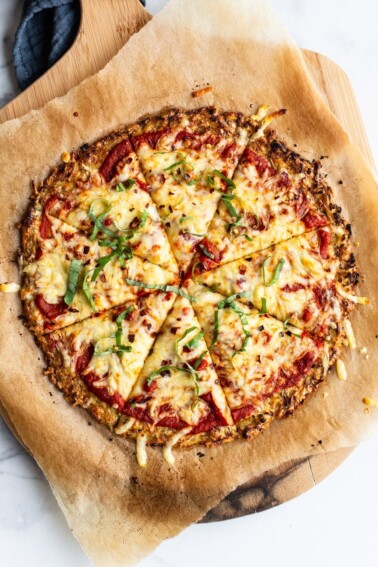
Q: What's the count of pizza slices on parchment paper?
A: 8